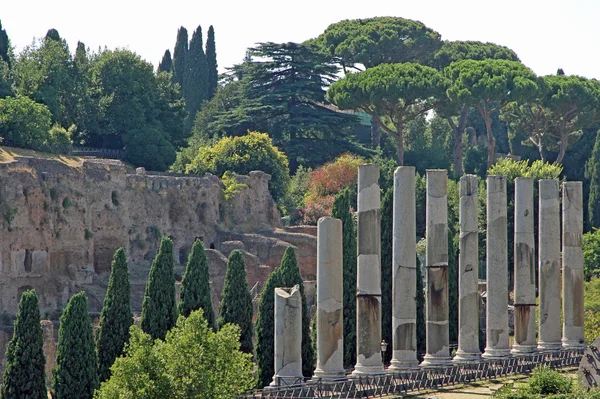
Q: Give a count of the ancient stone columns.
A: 10